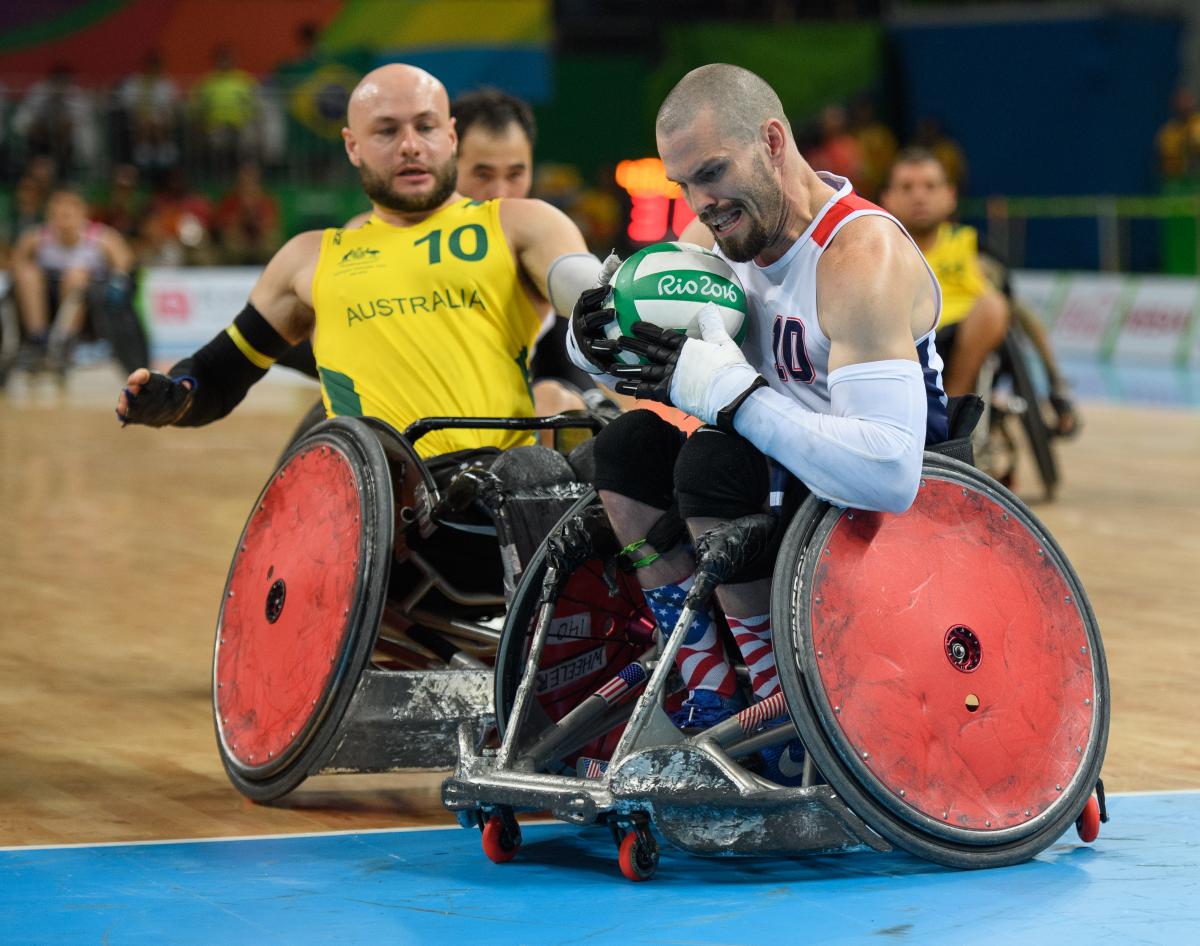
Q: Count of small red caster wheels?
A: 3